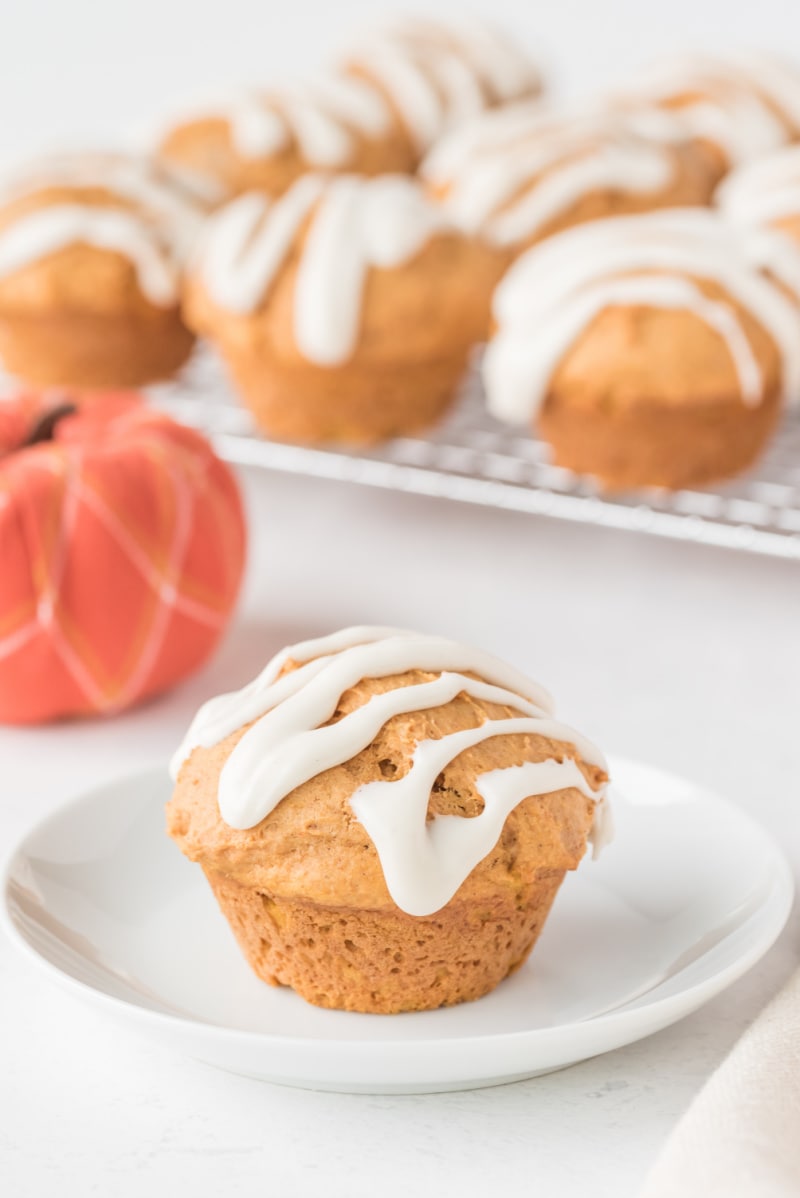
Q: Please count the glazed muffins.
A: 9